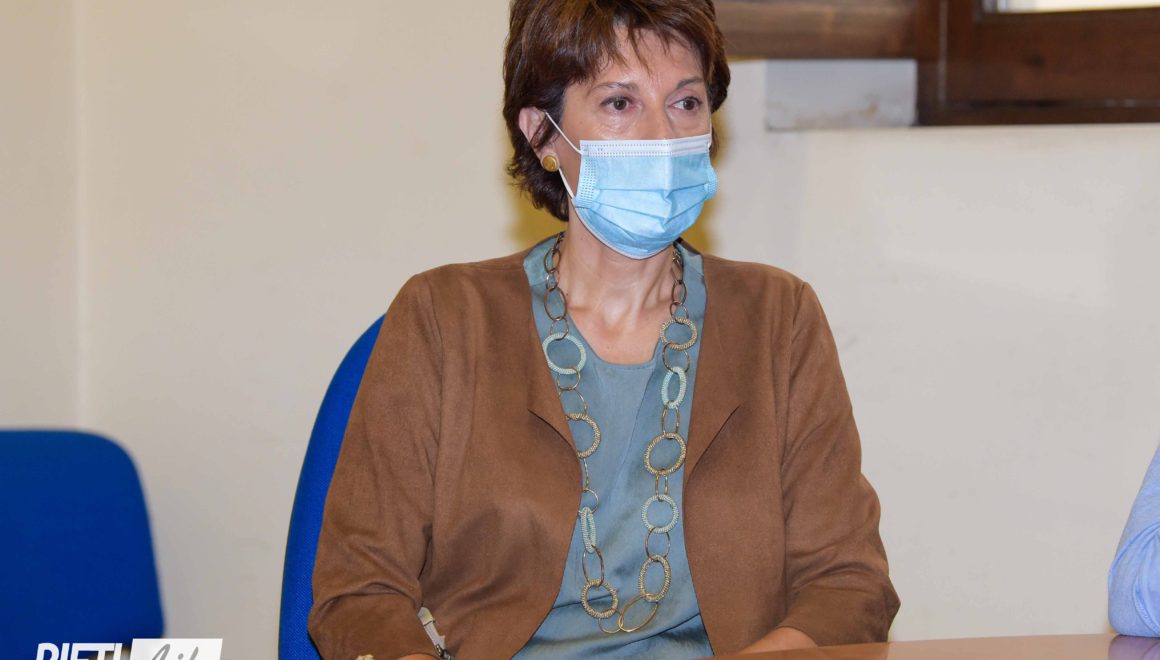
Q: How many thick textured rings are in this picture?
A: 9